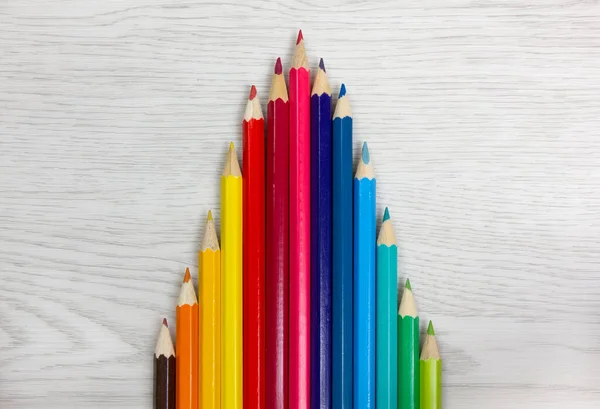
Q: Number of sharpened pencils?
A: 13